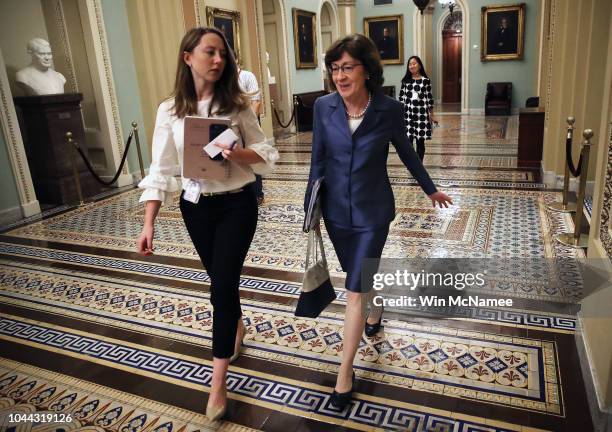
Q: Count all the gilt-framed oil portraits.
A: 4